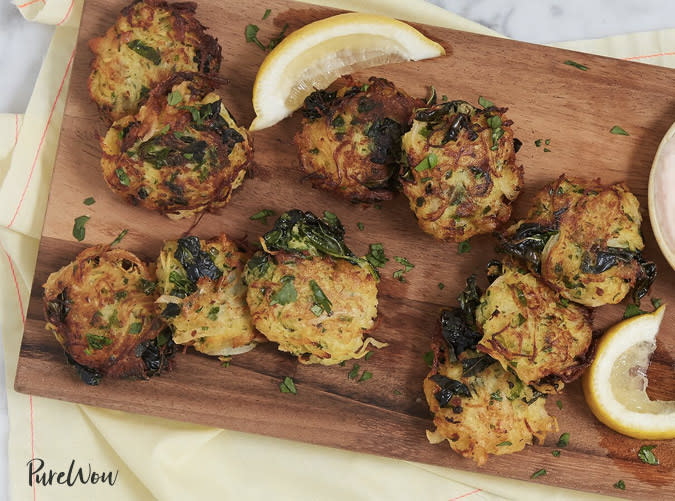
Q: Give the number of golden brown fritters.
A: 11